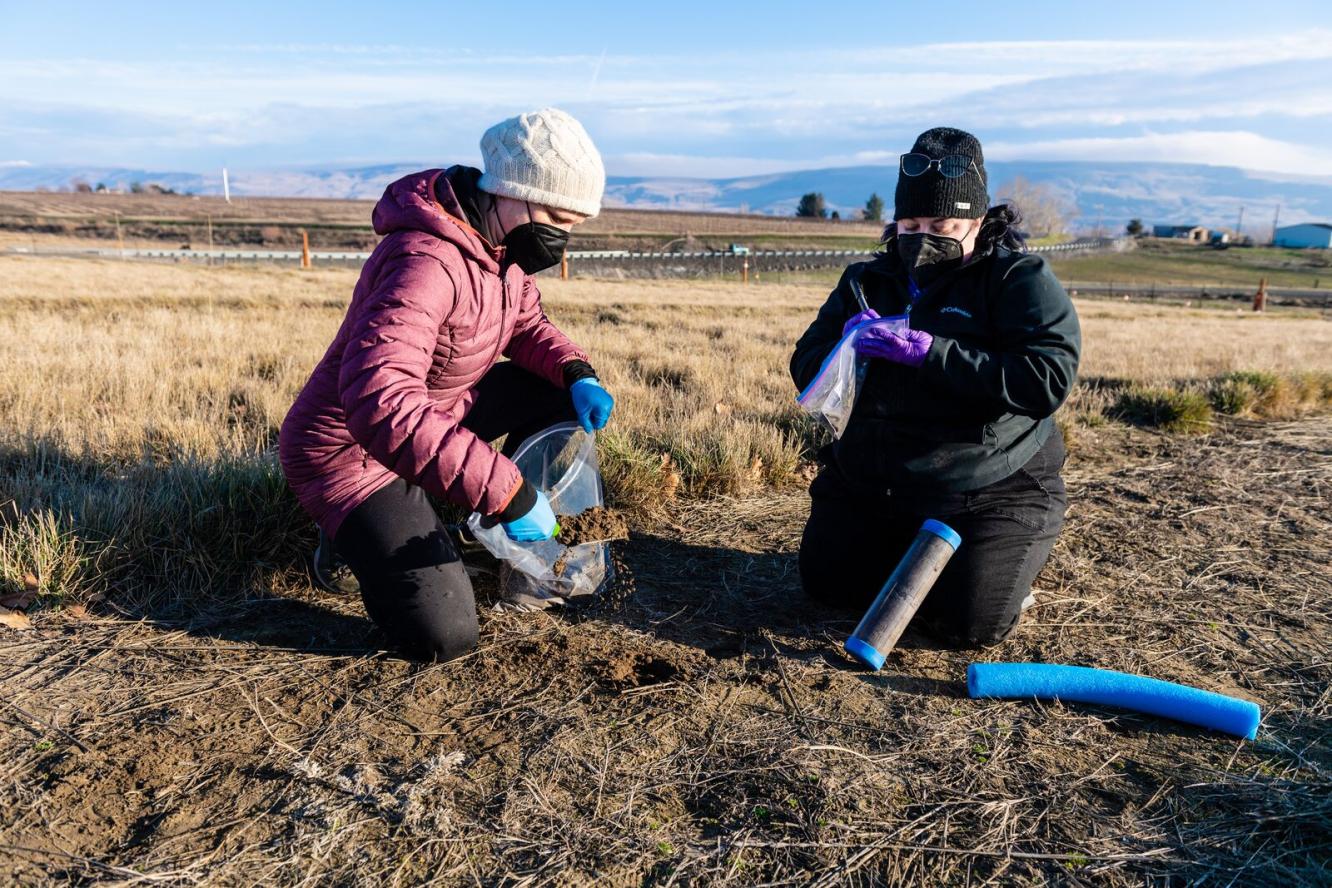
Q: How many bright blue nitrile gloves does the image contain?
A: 2